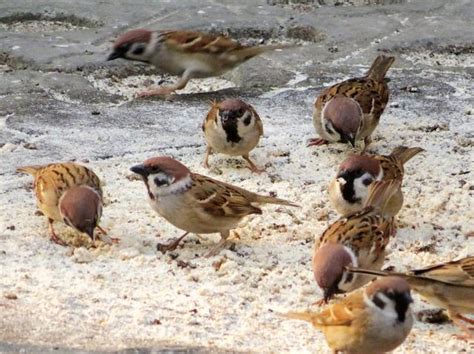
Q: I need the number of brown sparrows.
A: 9